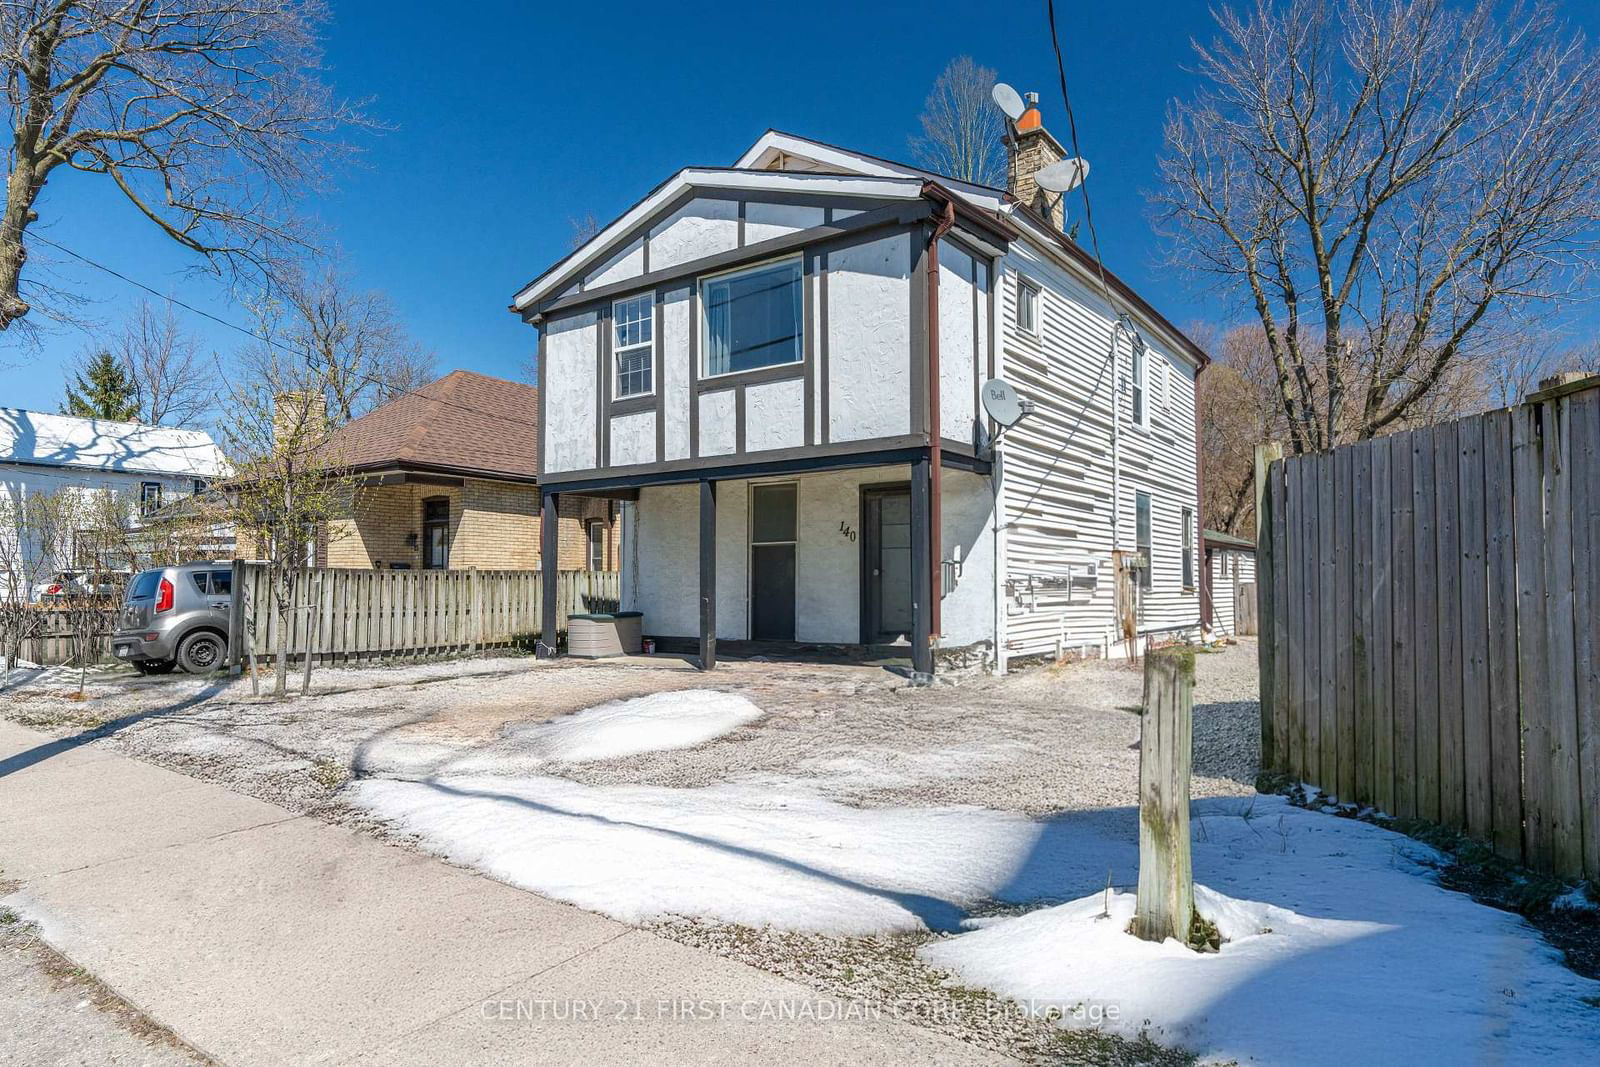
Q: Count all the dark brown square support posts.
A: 3